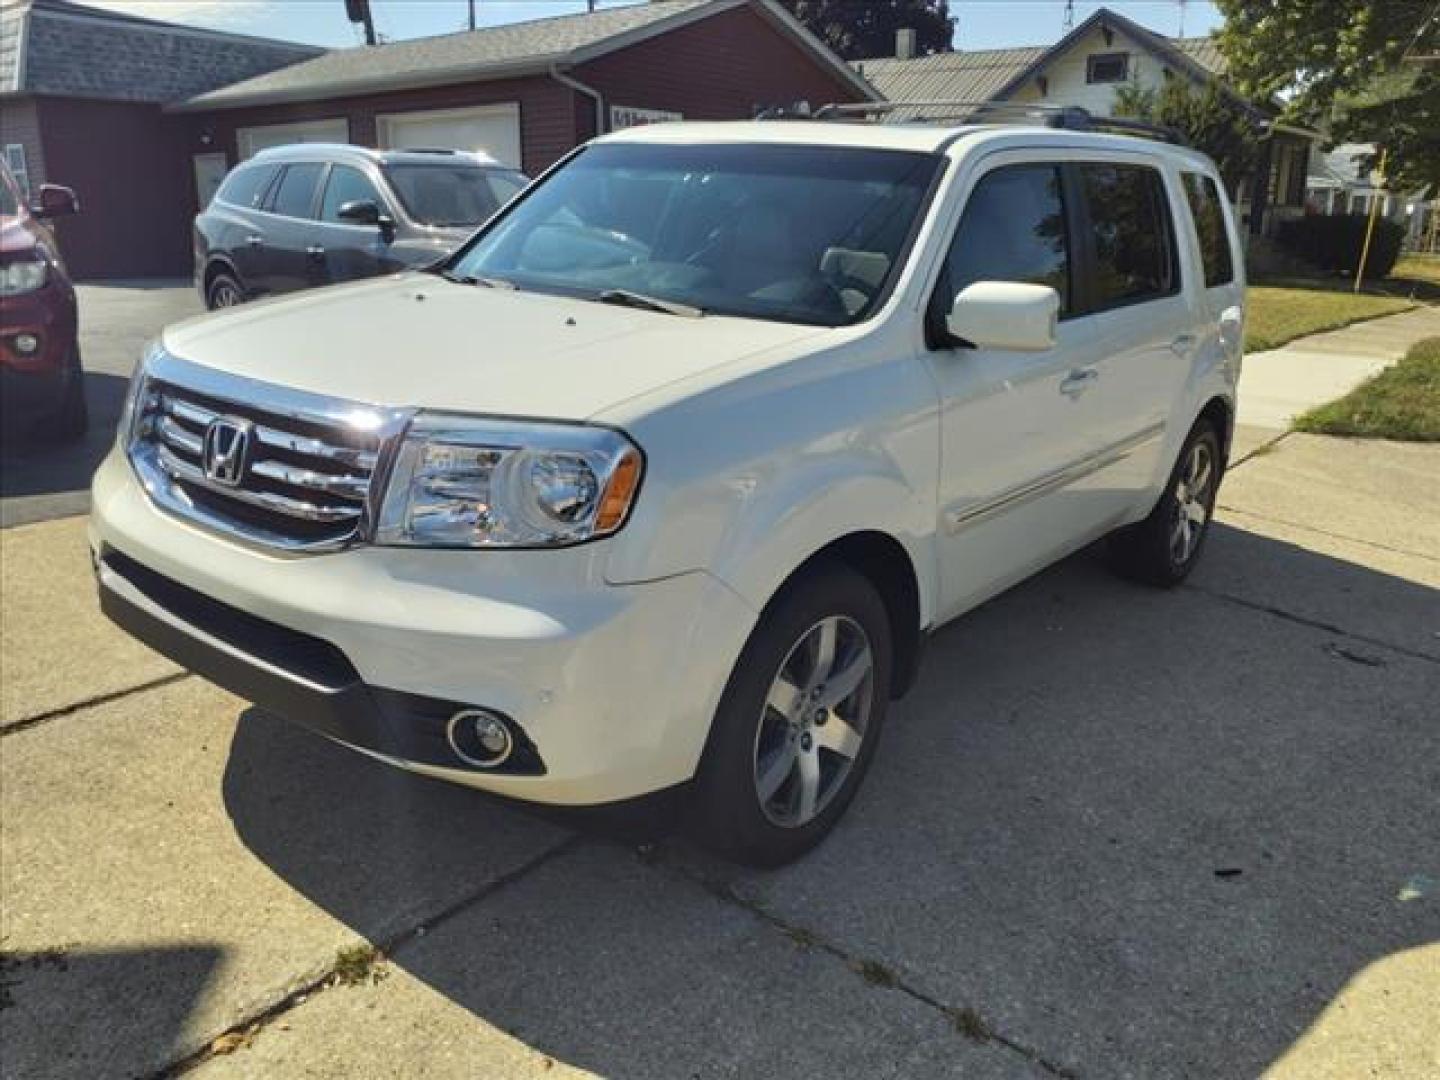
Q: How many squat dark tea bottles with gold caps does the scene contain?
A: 0